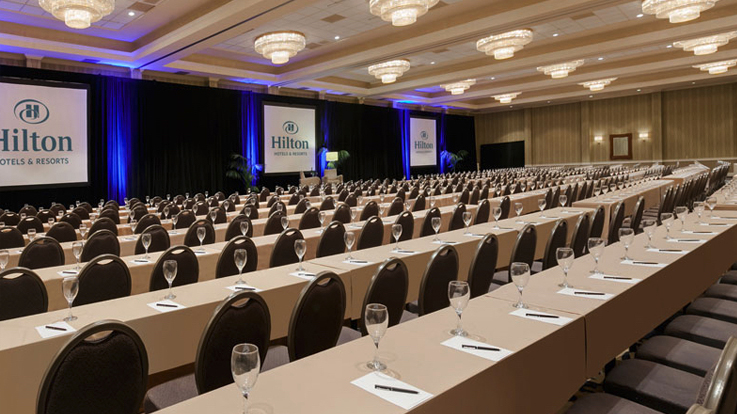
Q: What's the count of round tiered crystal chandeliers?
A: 12